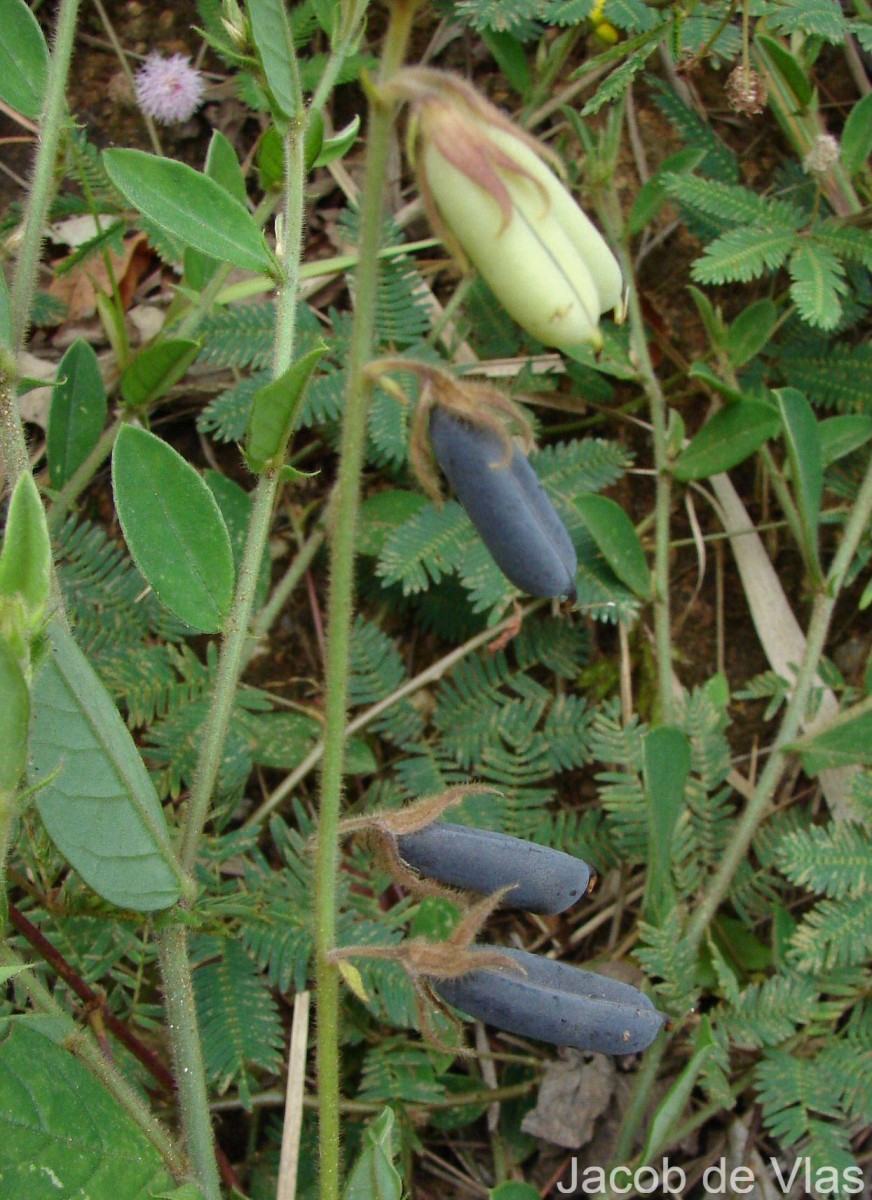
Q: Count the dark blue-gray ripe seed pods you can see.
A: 3